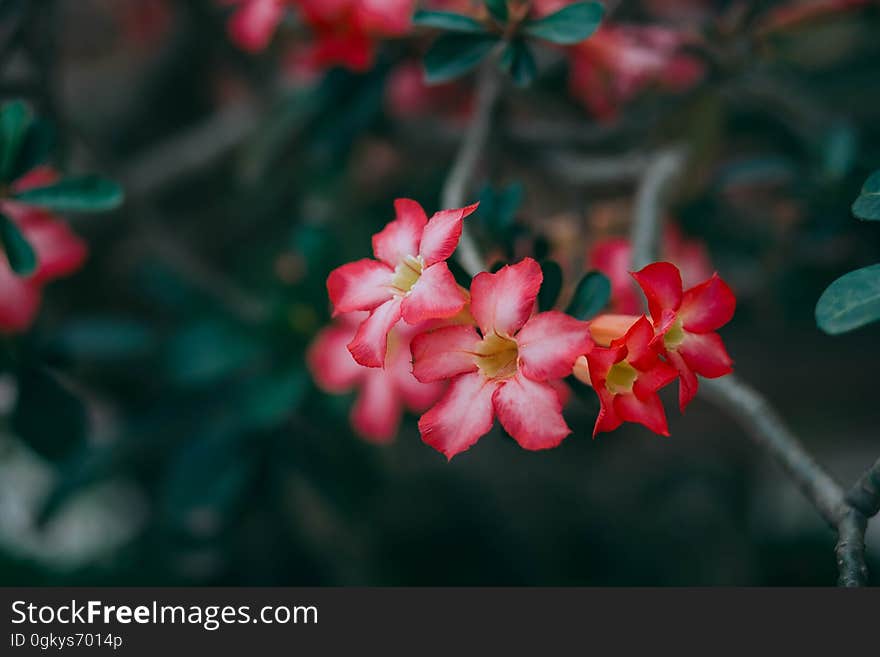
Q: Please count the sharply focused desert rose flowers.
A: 4